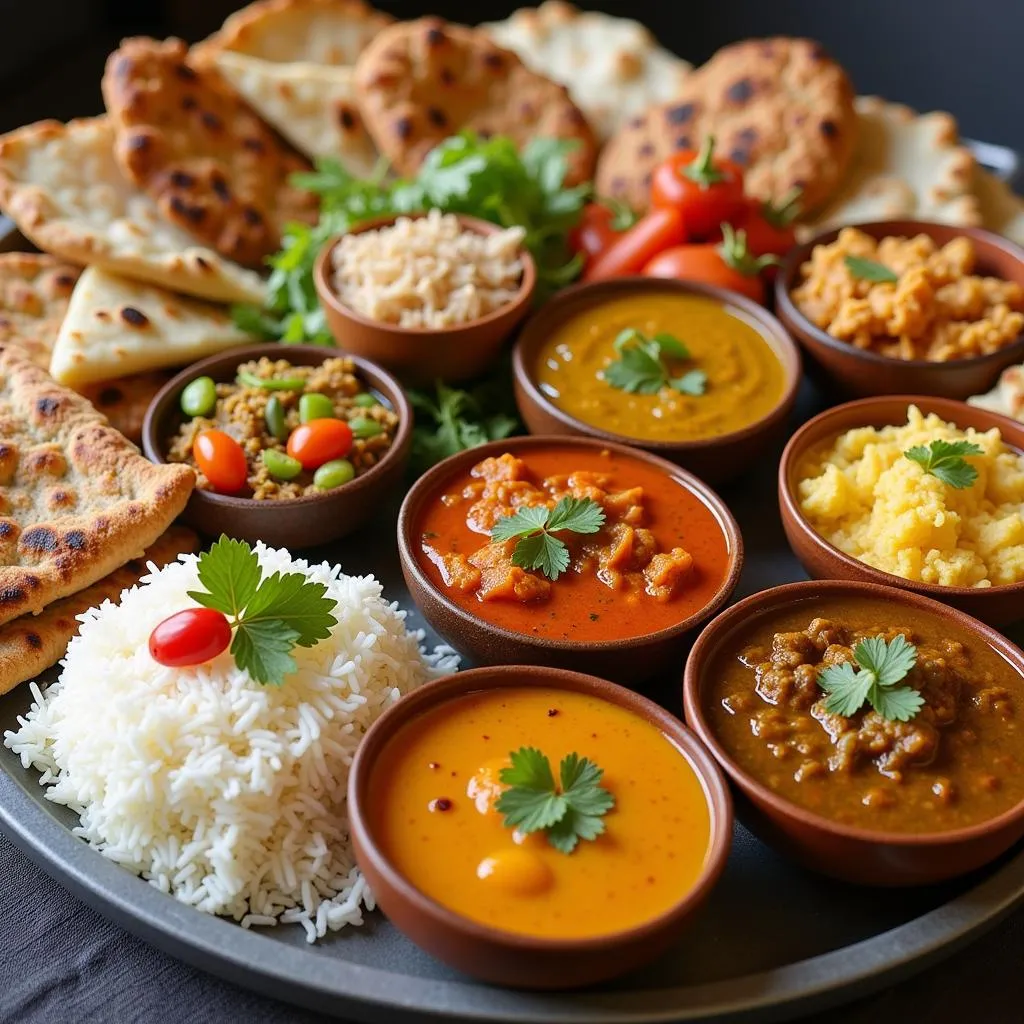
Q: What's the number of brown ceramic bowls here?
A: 8